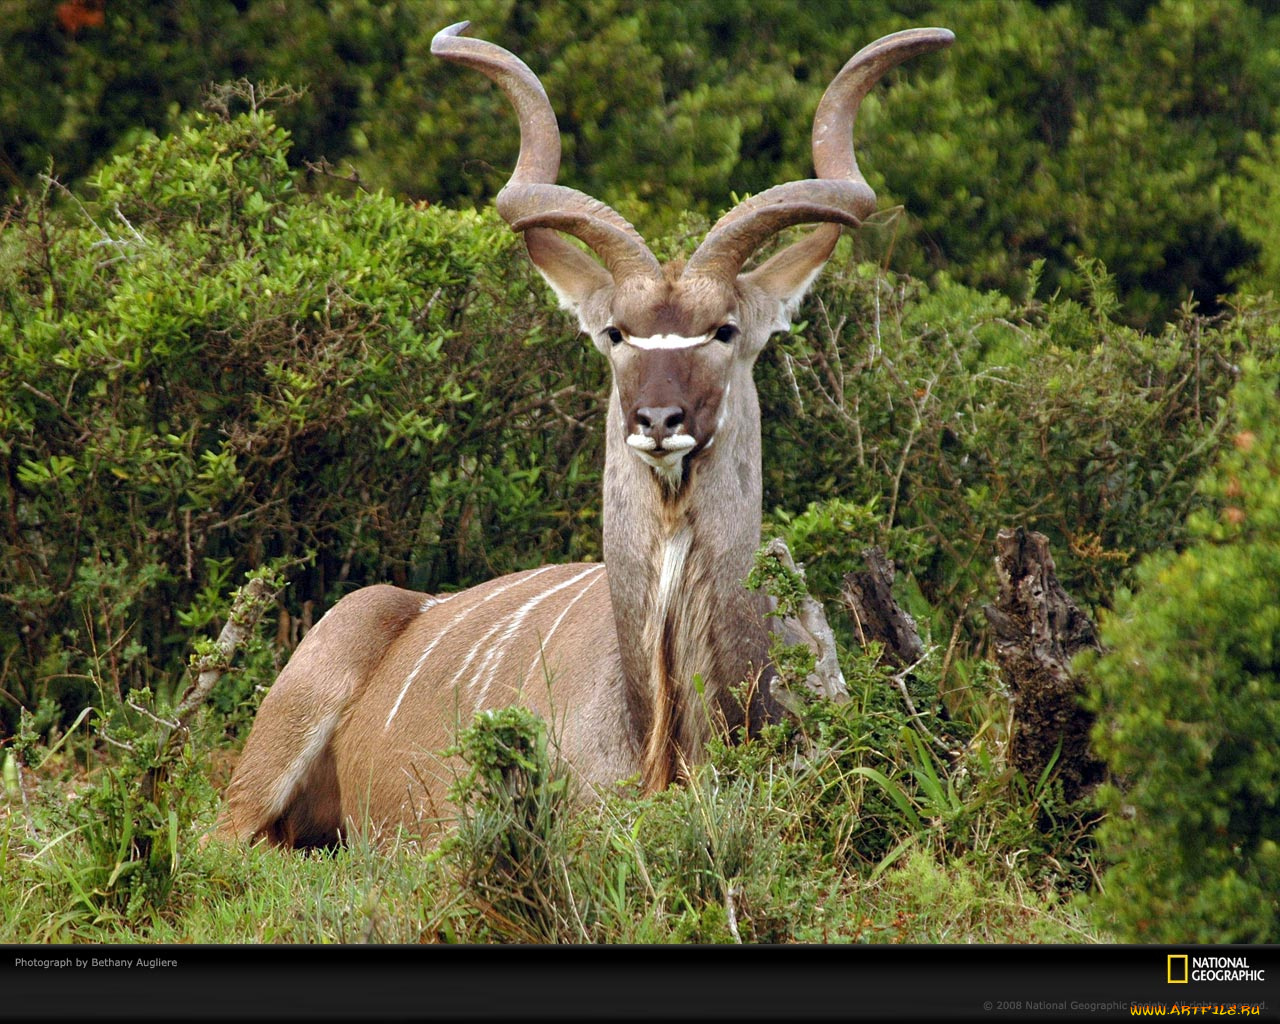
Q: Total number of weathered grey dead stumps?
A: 3